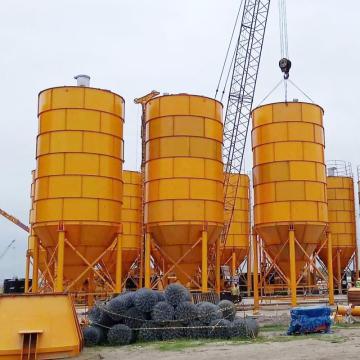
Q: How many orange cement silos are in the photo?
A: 7